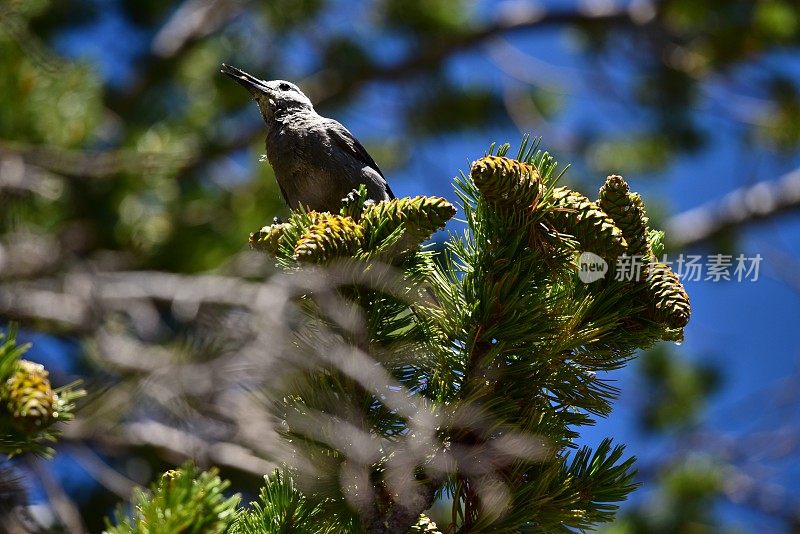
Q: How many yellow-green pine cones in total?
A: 8